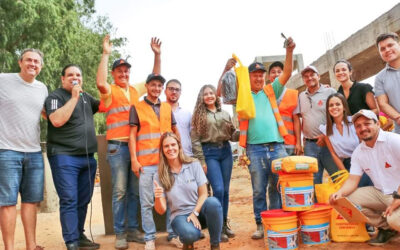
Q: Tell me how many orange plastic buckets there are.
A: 3